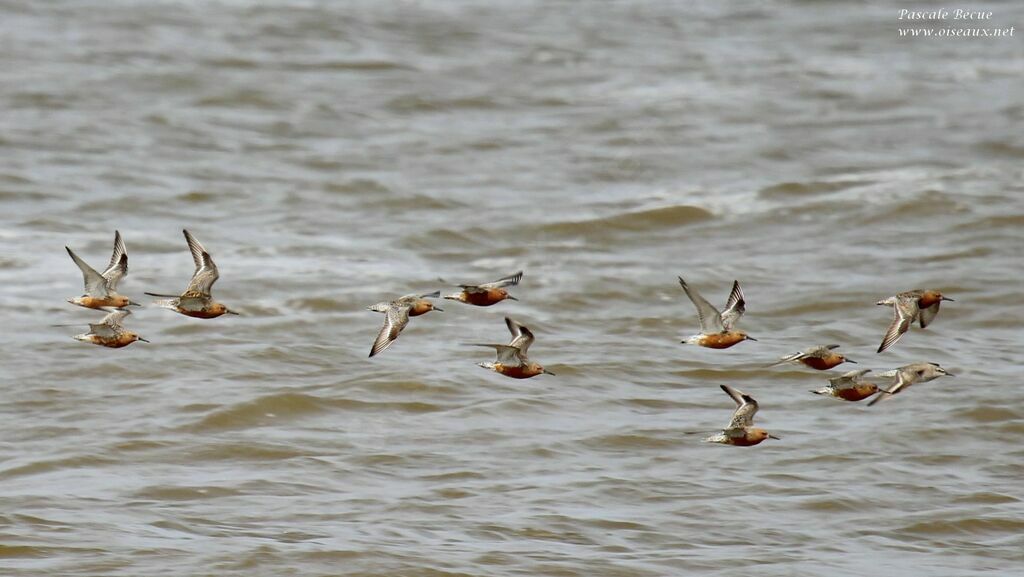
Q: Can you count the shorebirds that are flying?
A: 12